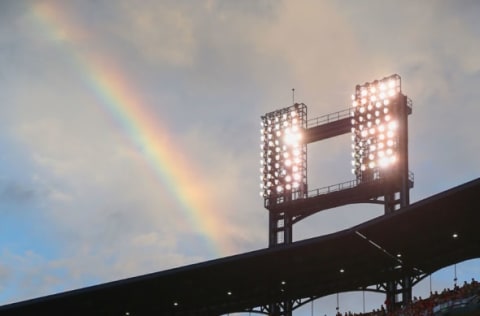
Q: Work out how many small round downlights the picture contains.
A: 7